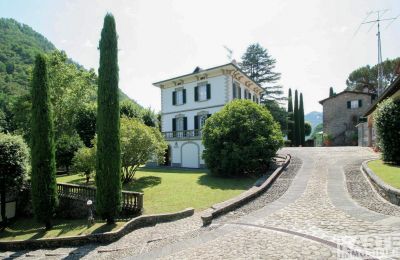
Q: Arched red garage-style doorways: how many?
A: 0